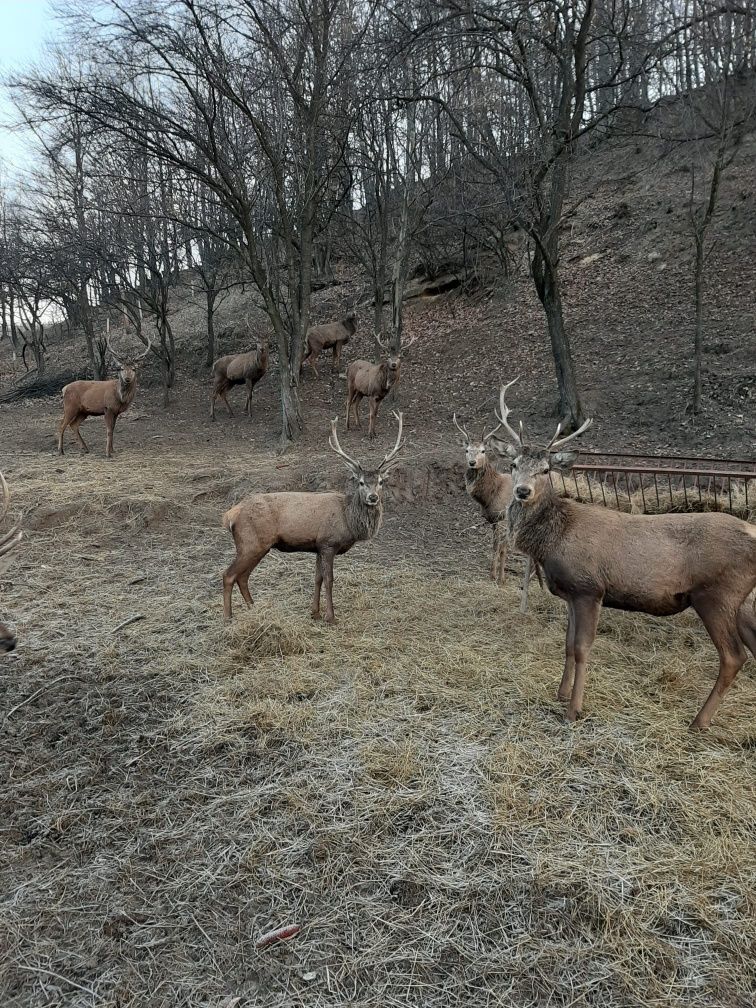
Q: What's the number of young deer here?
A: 0